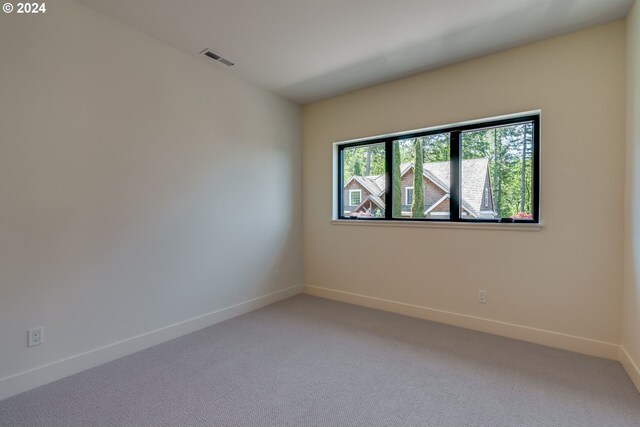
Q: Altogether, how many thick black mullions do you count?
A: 2